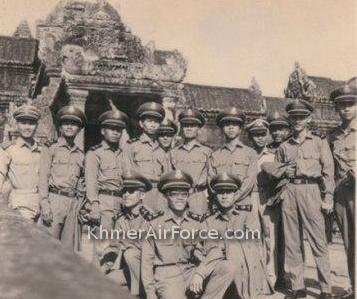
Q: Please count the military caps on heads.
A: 14